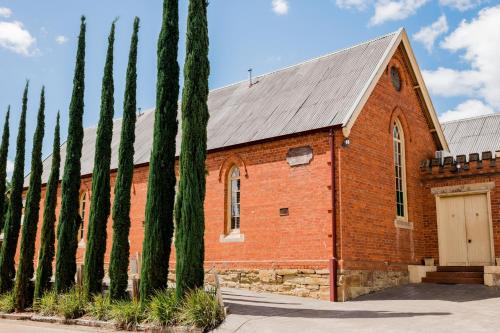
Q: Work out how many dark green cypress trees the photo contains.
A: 9